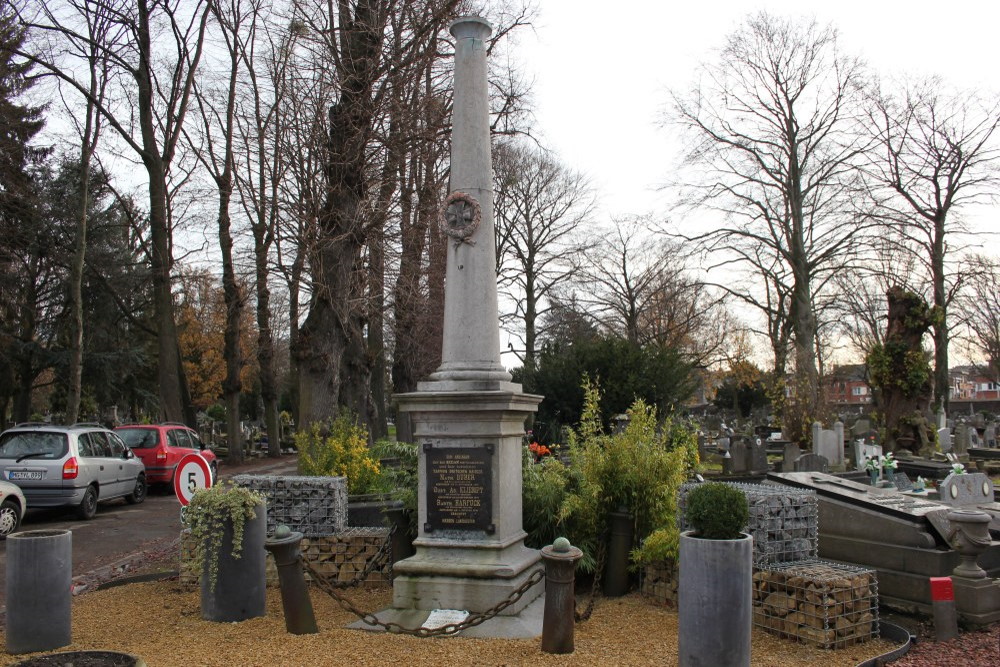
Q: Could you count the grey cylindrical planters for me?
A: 3